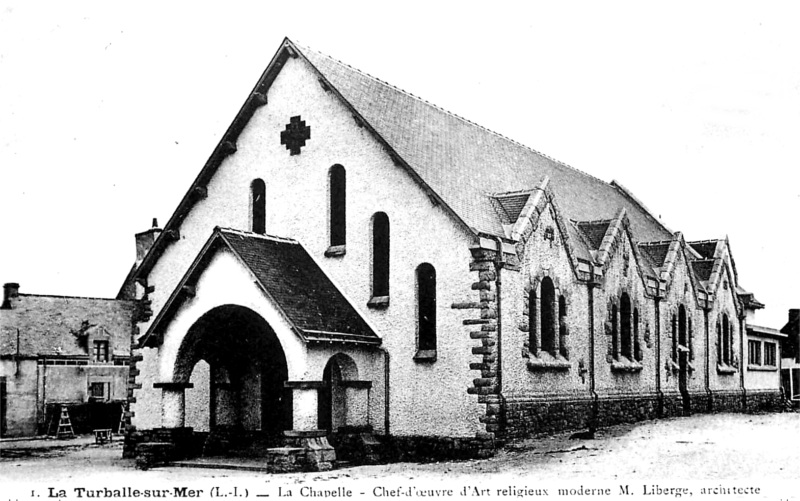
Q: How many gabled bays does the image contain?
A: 4